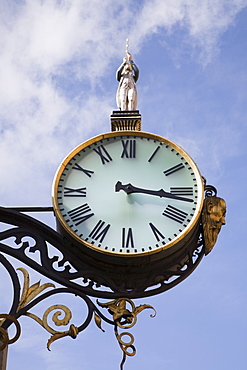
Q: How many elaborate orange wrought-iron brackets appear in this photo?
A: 0